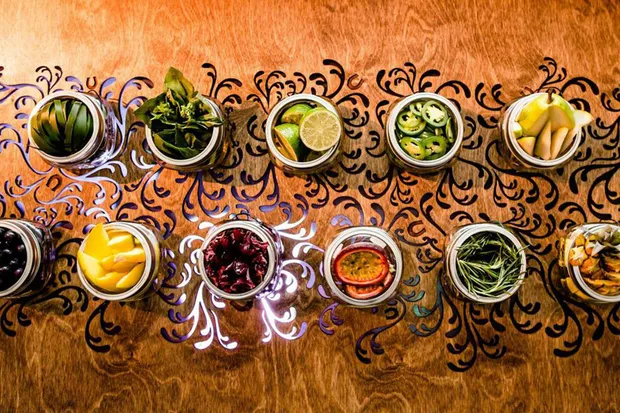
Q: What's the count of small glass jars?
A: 11